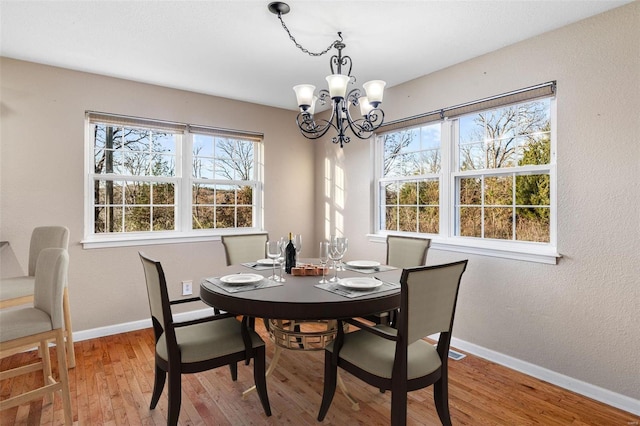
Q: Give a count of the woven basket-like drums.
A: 1